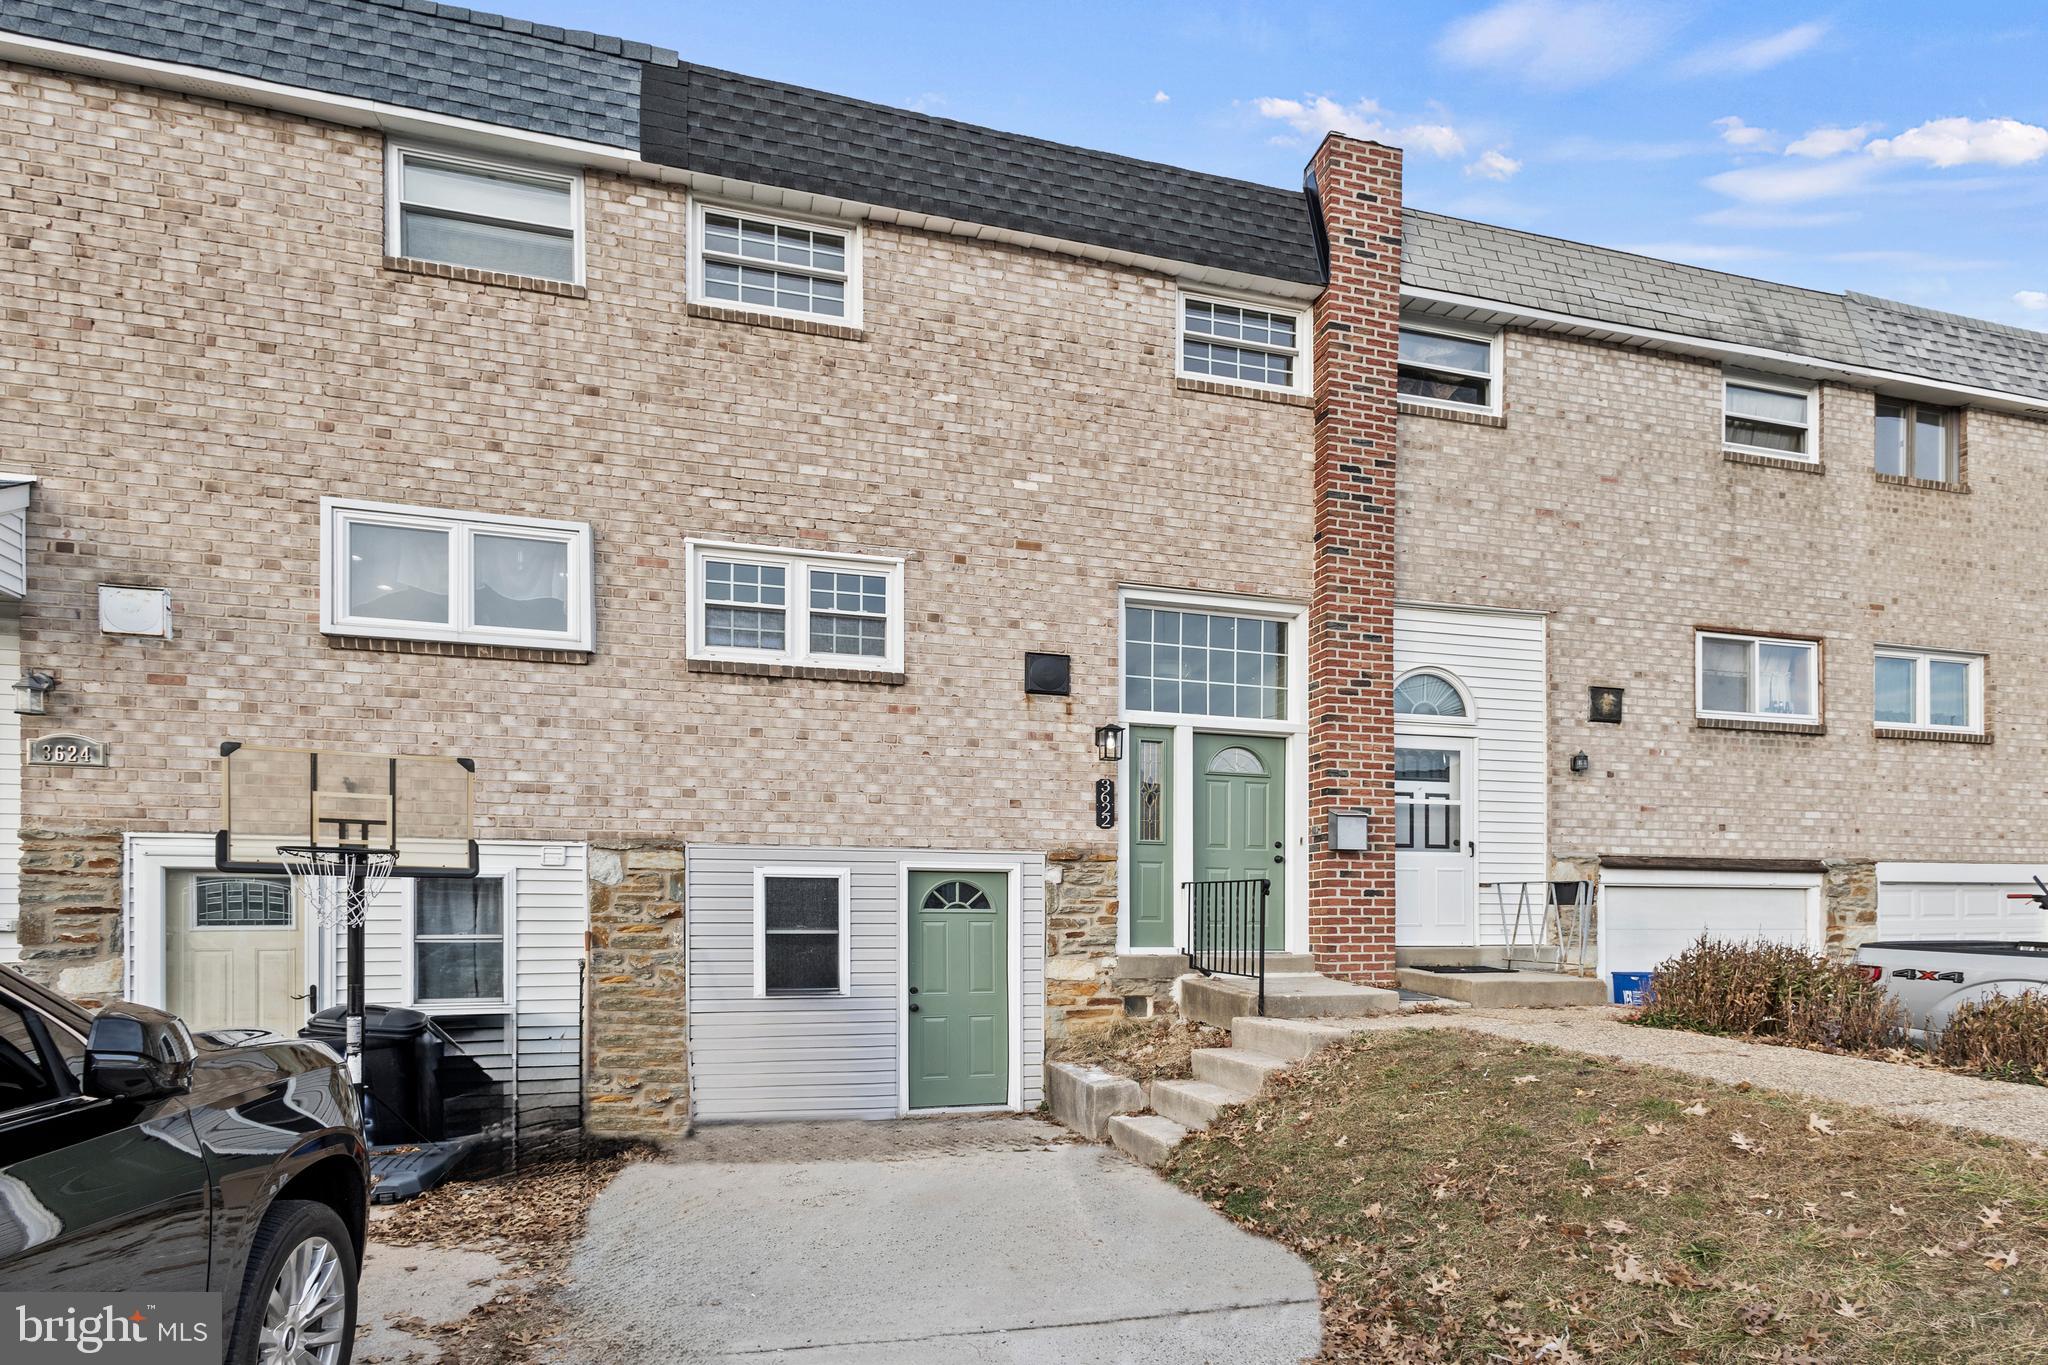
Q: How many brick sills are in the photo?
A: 10